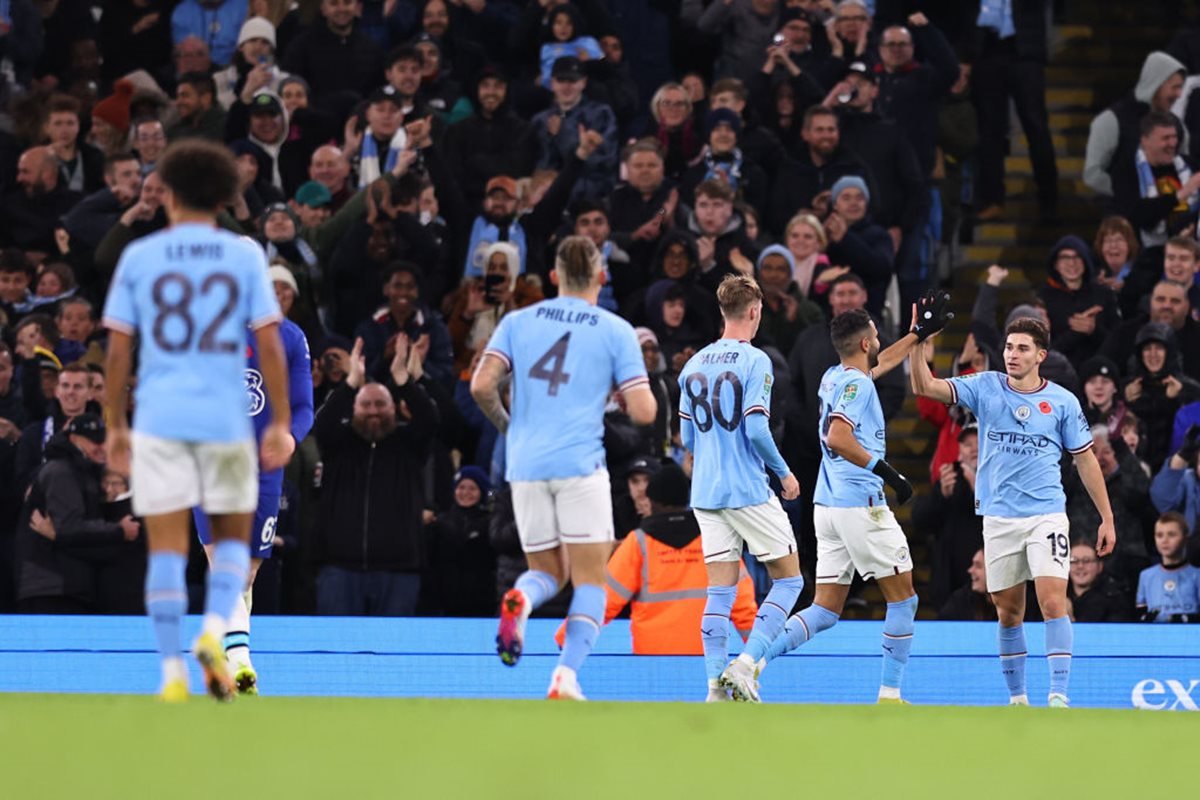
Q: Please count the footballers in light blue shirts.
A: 5